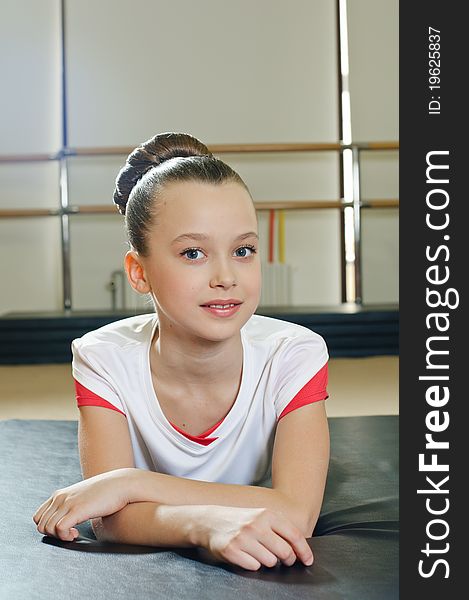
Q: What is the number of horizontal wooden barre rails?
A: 2